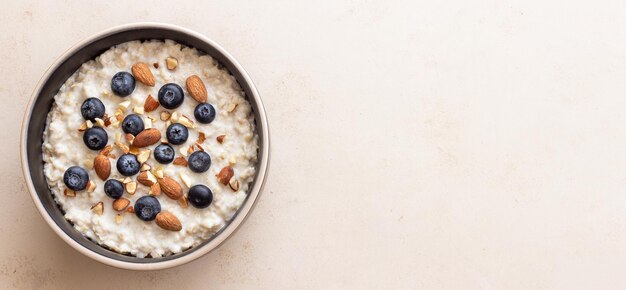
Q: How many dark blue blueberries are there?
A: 14